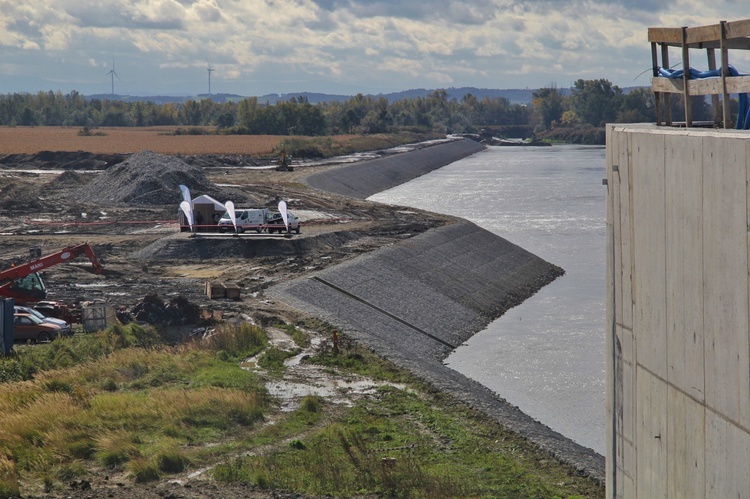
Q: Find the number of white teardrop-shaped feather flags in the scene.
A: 3